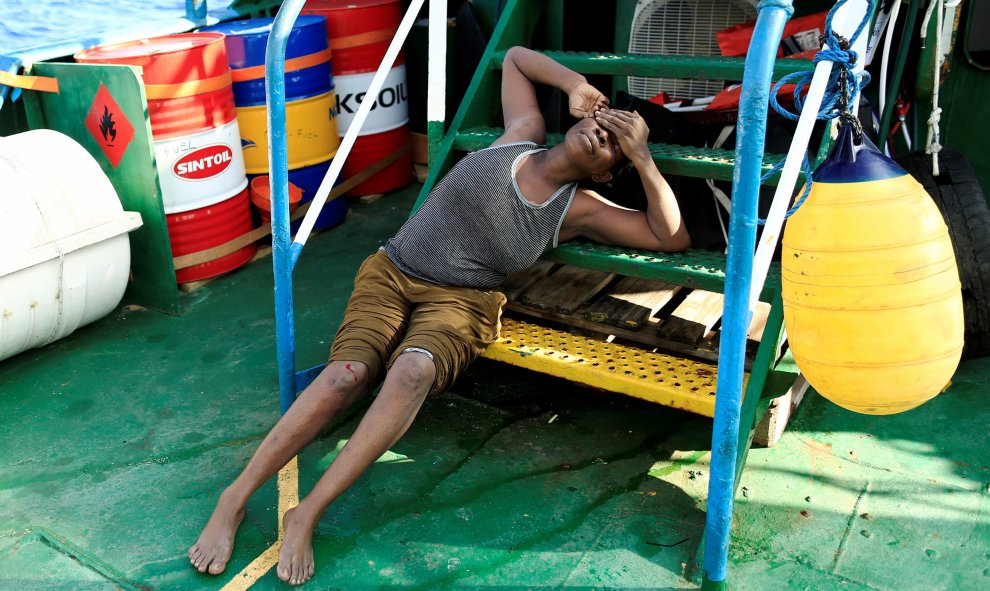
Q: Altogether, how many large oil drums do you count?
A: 3